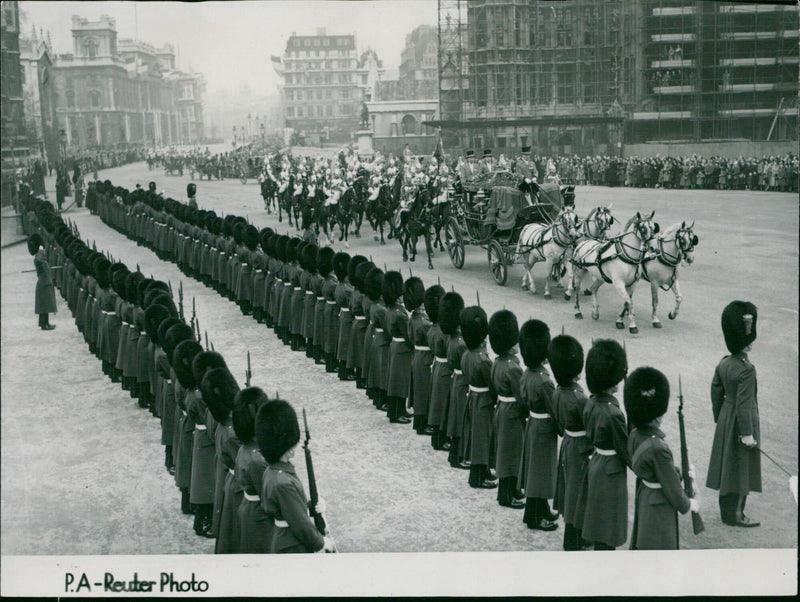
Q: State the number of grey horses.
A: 4